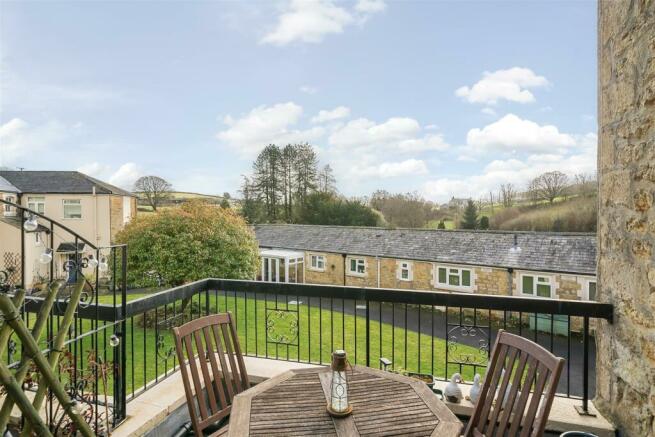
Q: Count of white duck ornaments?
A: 2